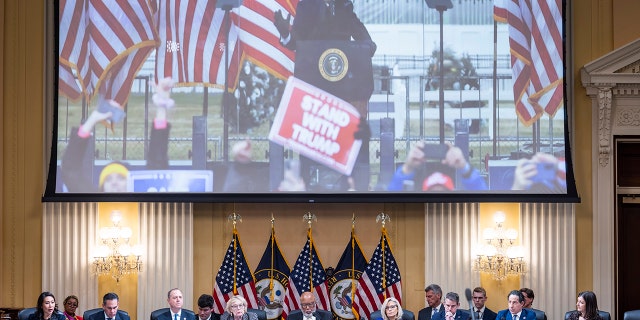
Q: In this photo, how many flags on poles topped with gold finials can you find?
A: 5